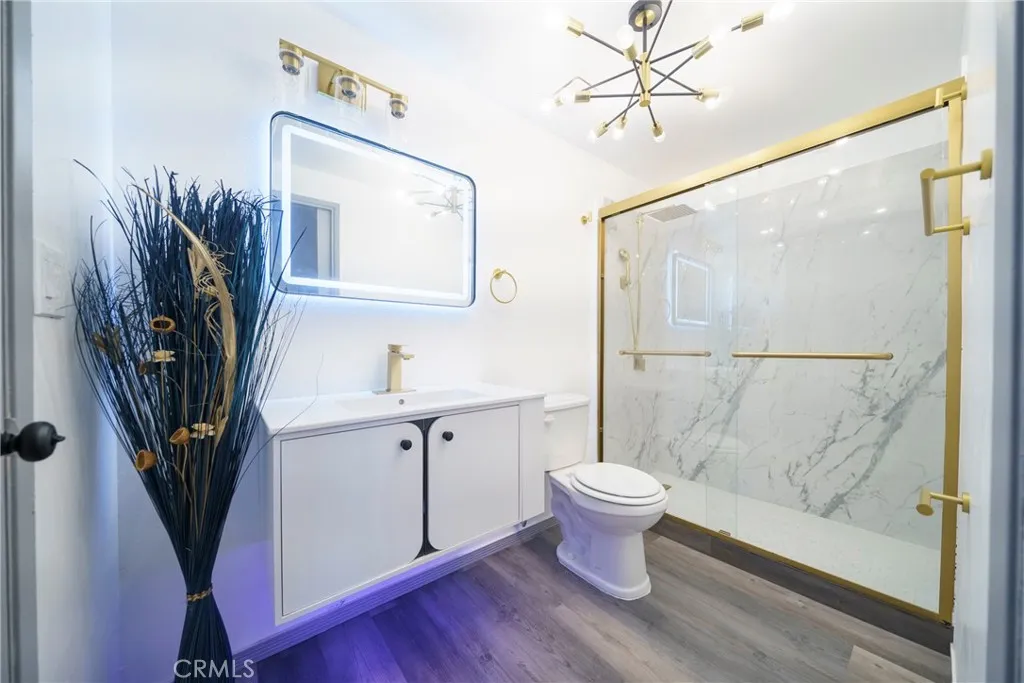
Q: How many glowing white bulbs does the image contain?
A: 11